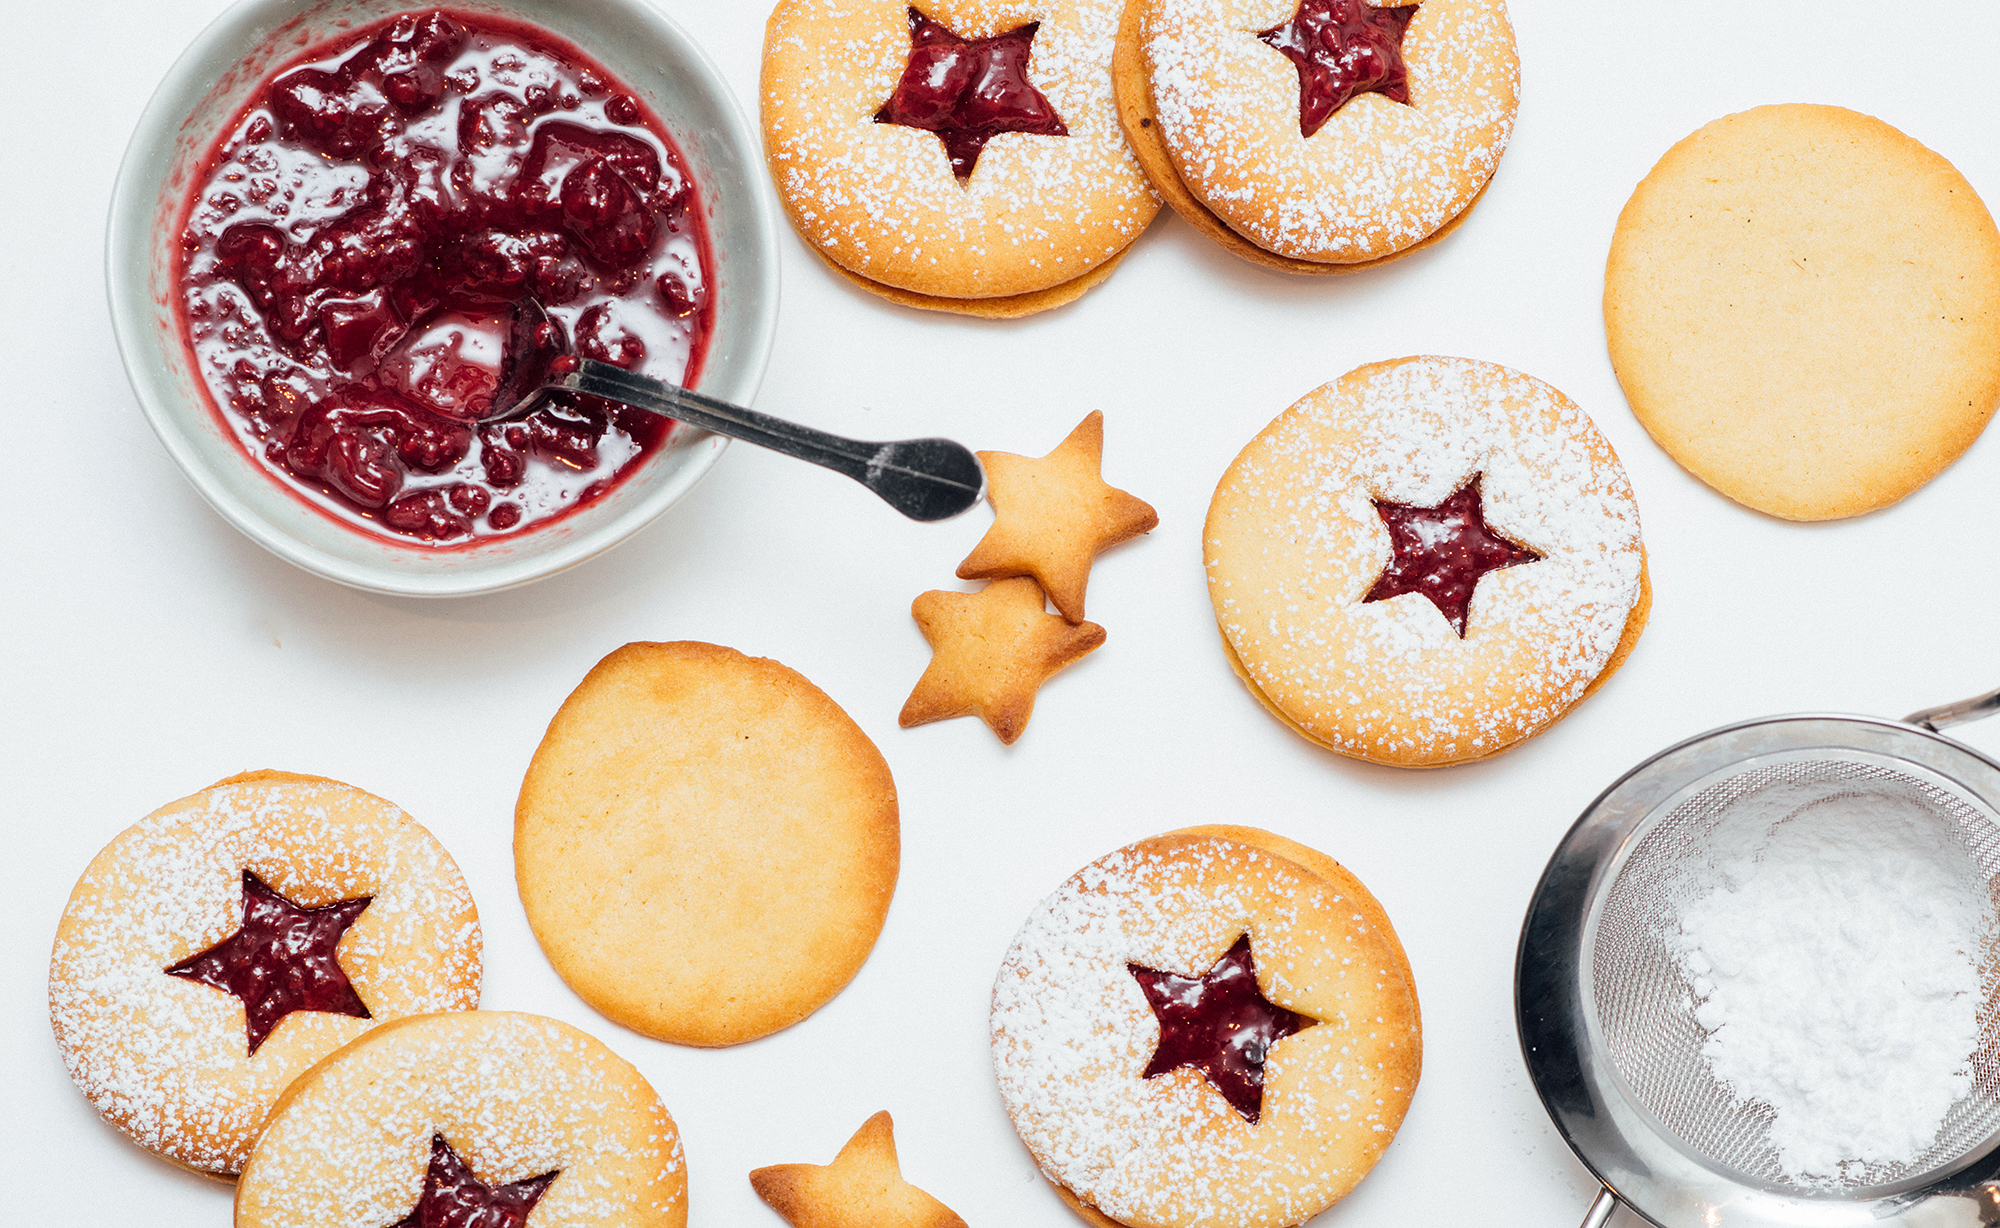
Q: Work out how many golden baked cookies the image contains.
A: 11